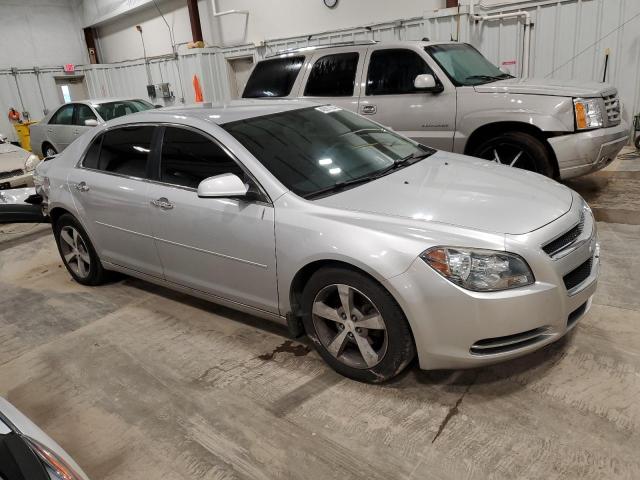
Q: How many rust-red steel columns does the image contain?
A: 3